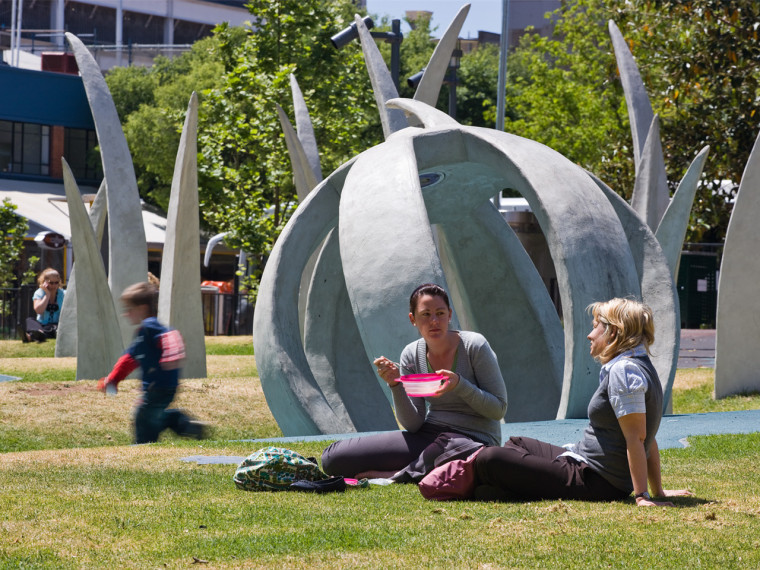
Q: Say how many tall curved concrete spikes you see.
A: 12